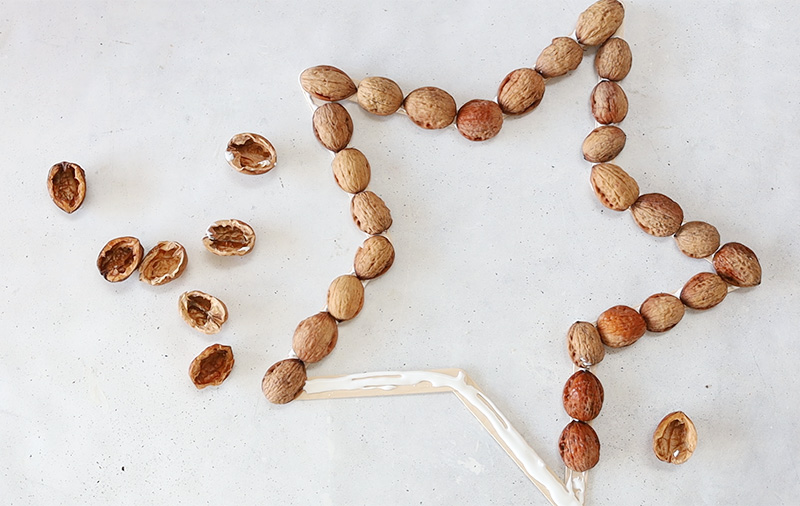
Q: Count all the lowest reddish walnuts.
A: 2